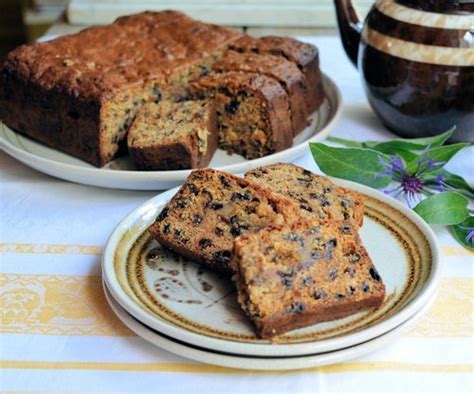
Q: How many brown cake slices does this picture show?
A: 7